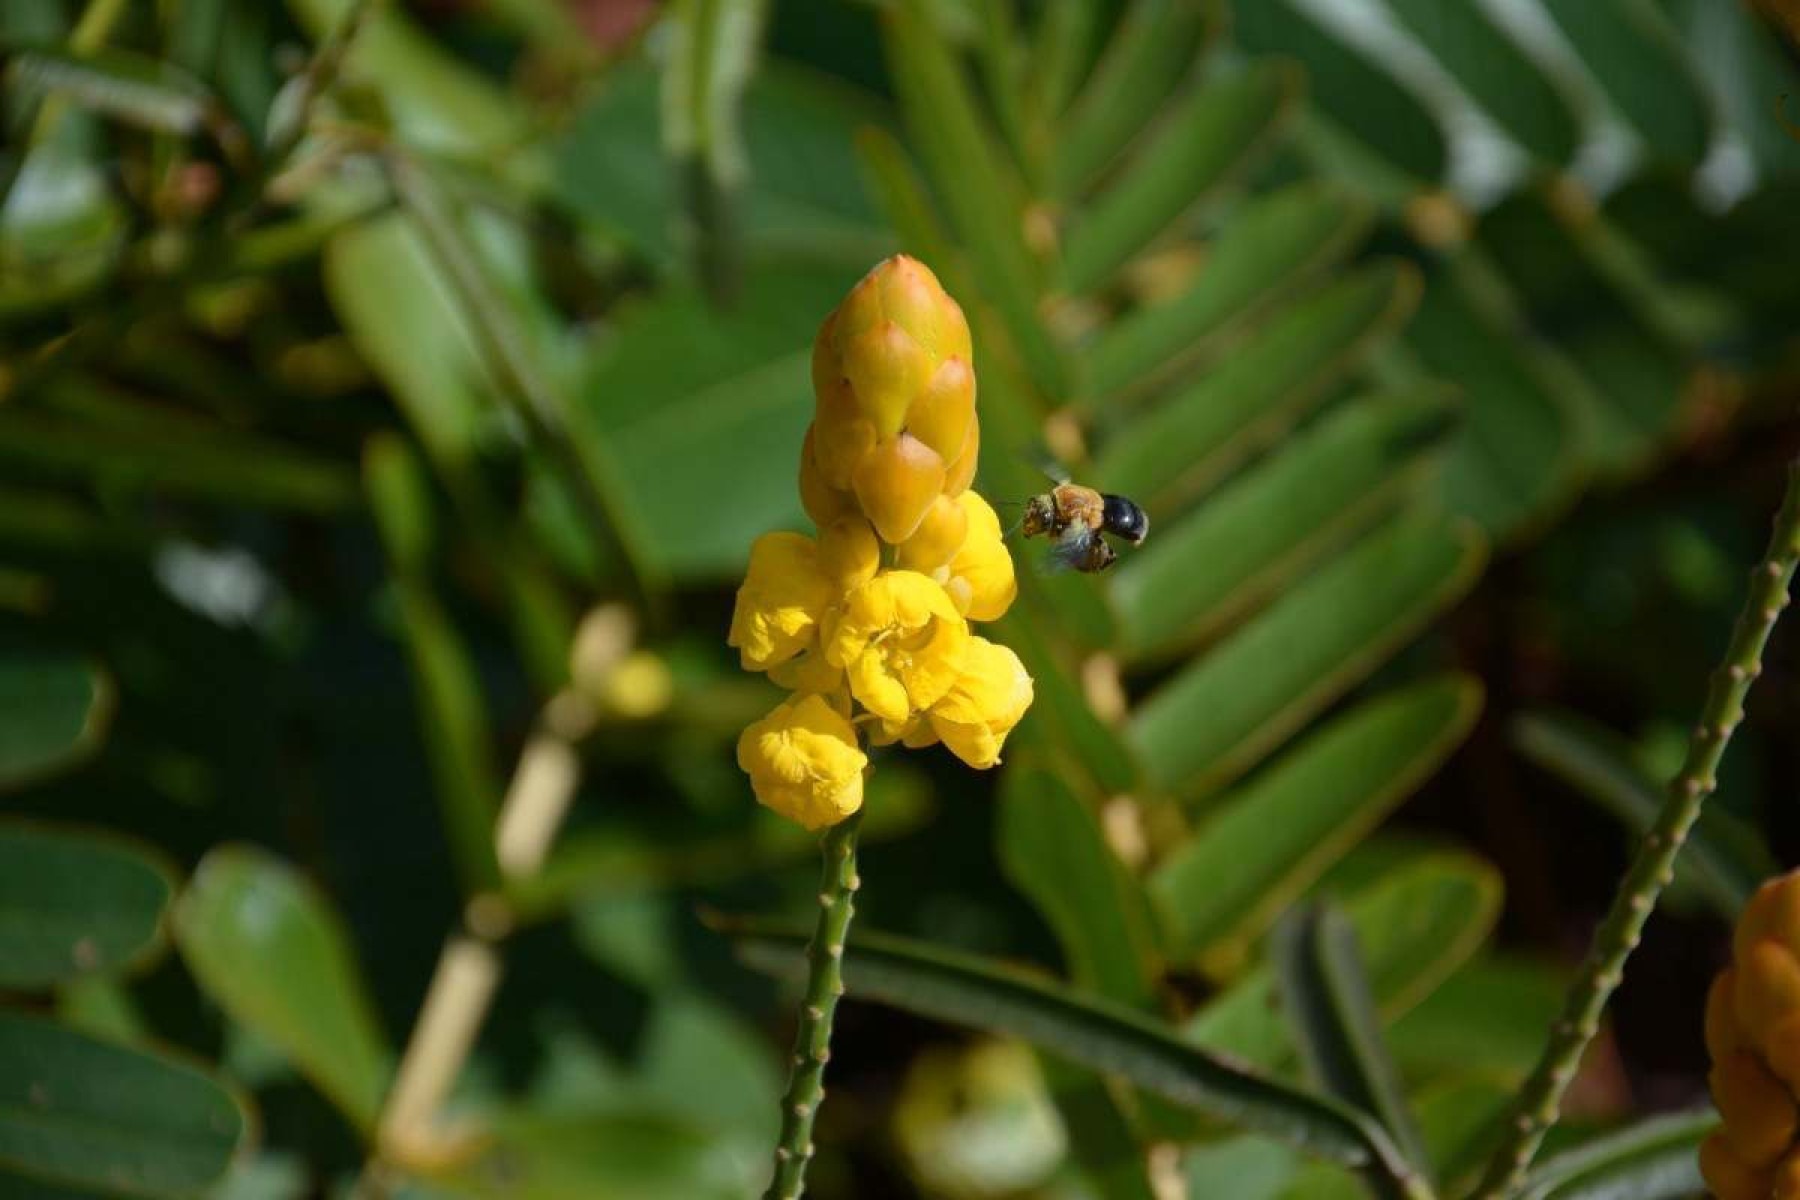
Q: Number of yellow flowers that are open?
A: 5